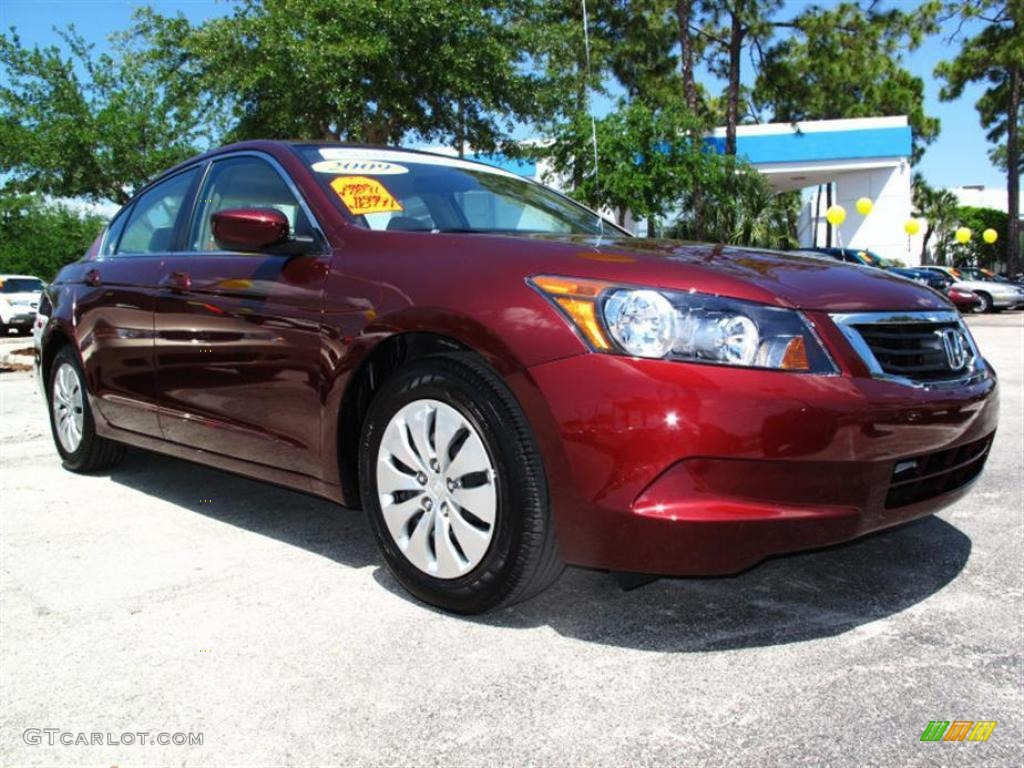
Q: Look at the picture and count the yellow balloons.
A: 5